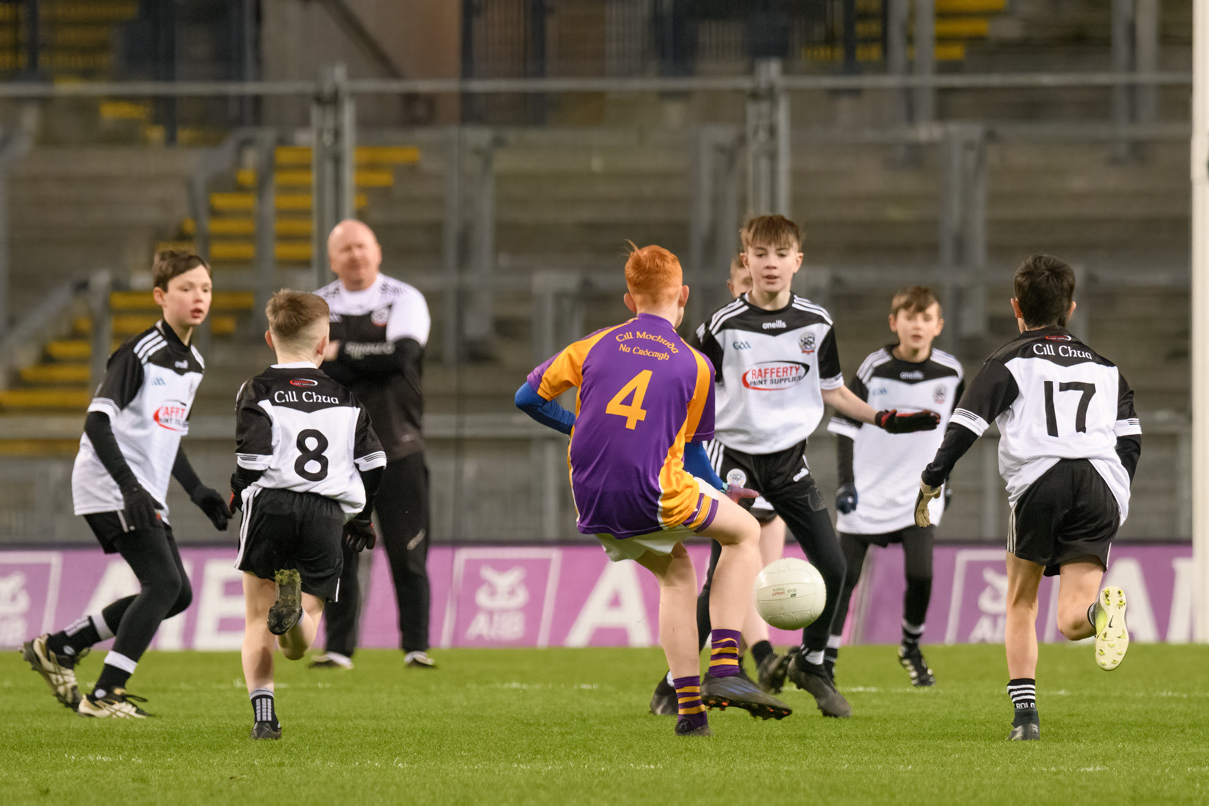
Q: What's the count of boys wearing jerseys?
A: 7